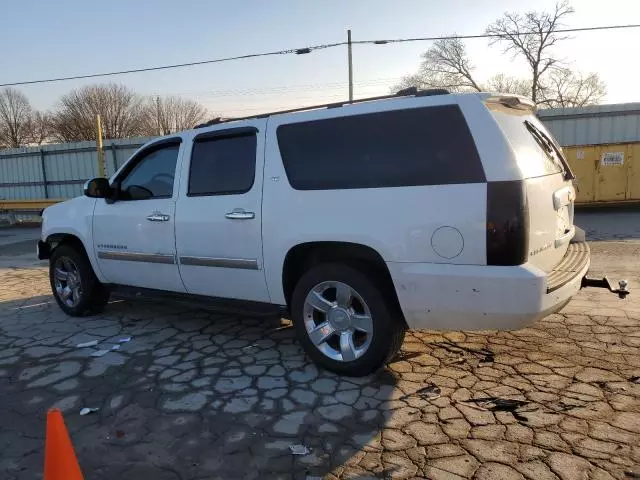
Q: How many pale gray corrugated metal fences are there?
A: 1